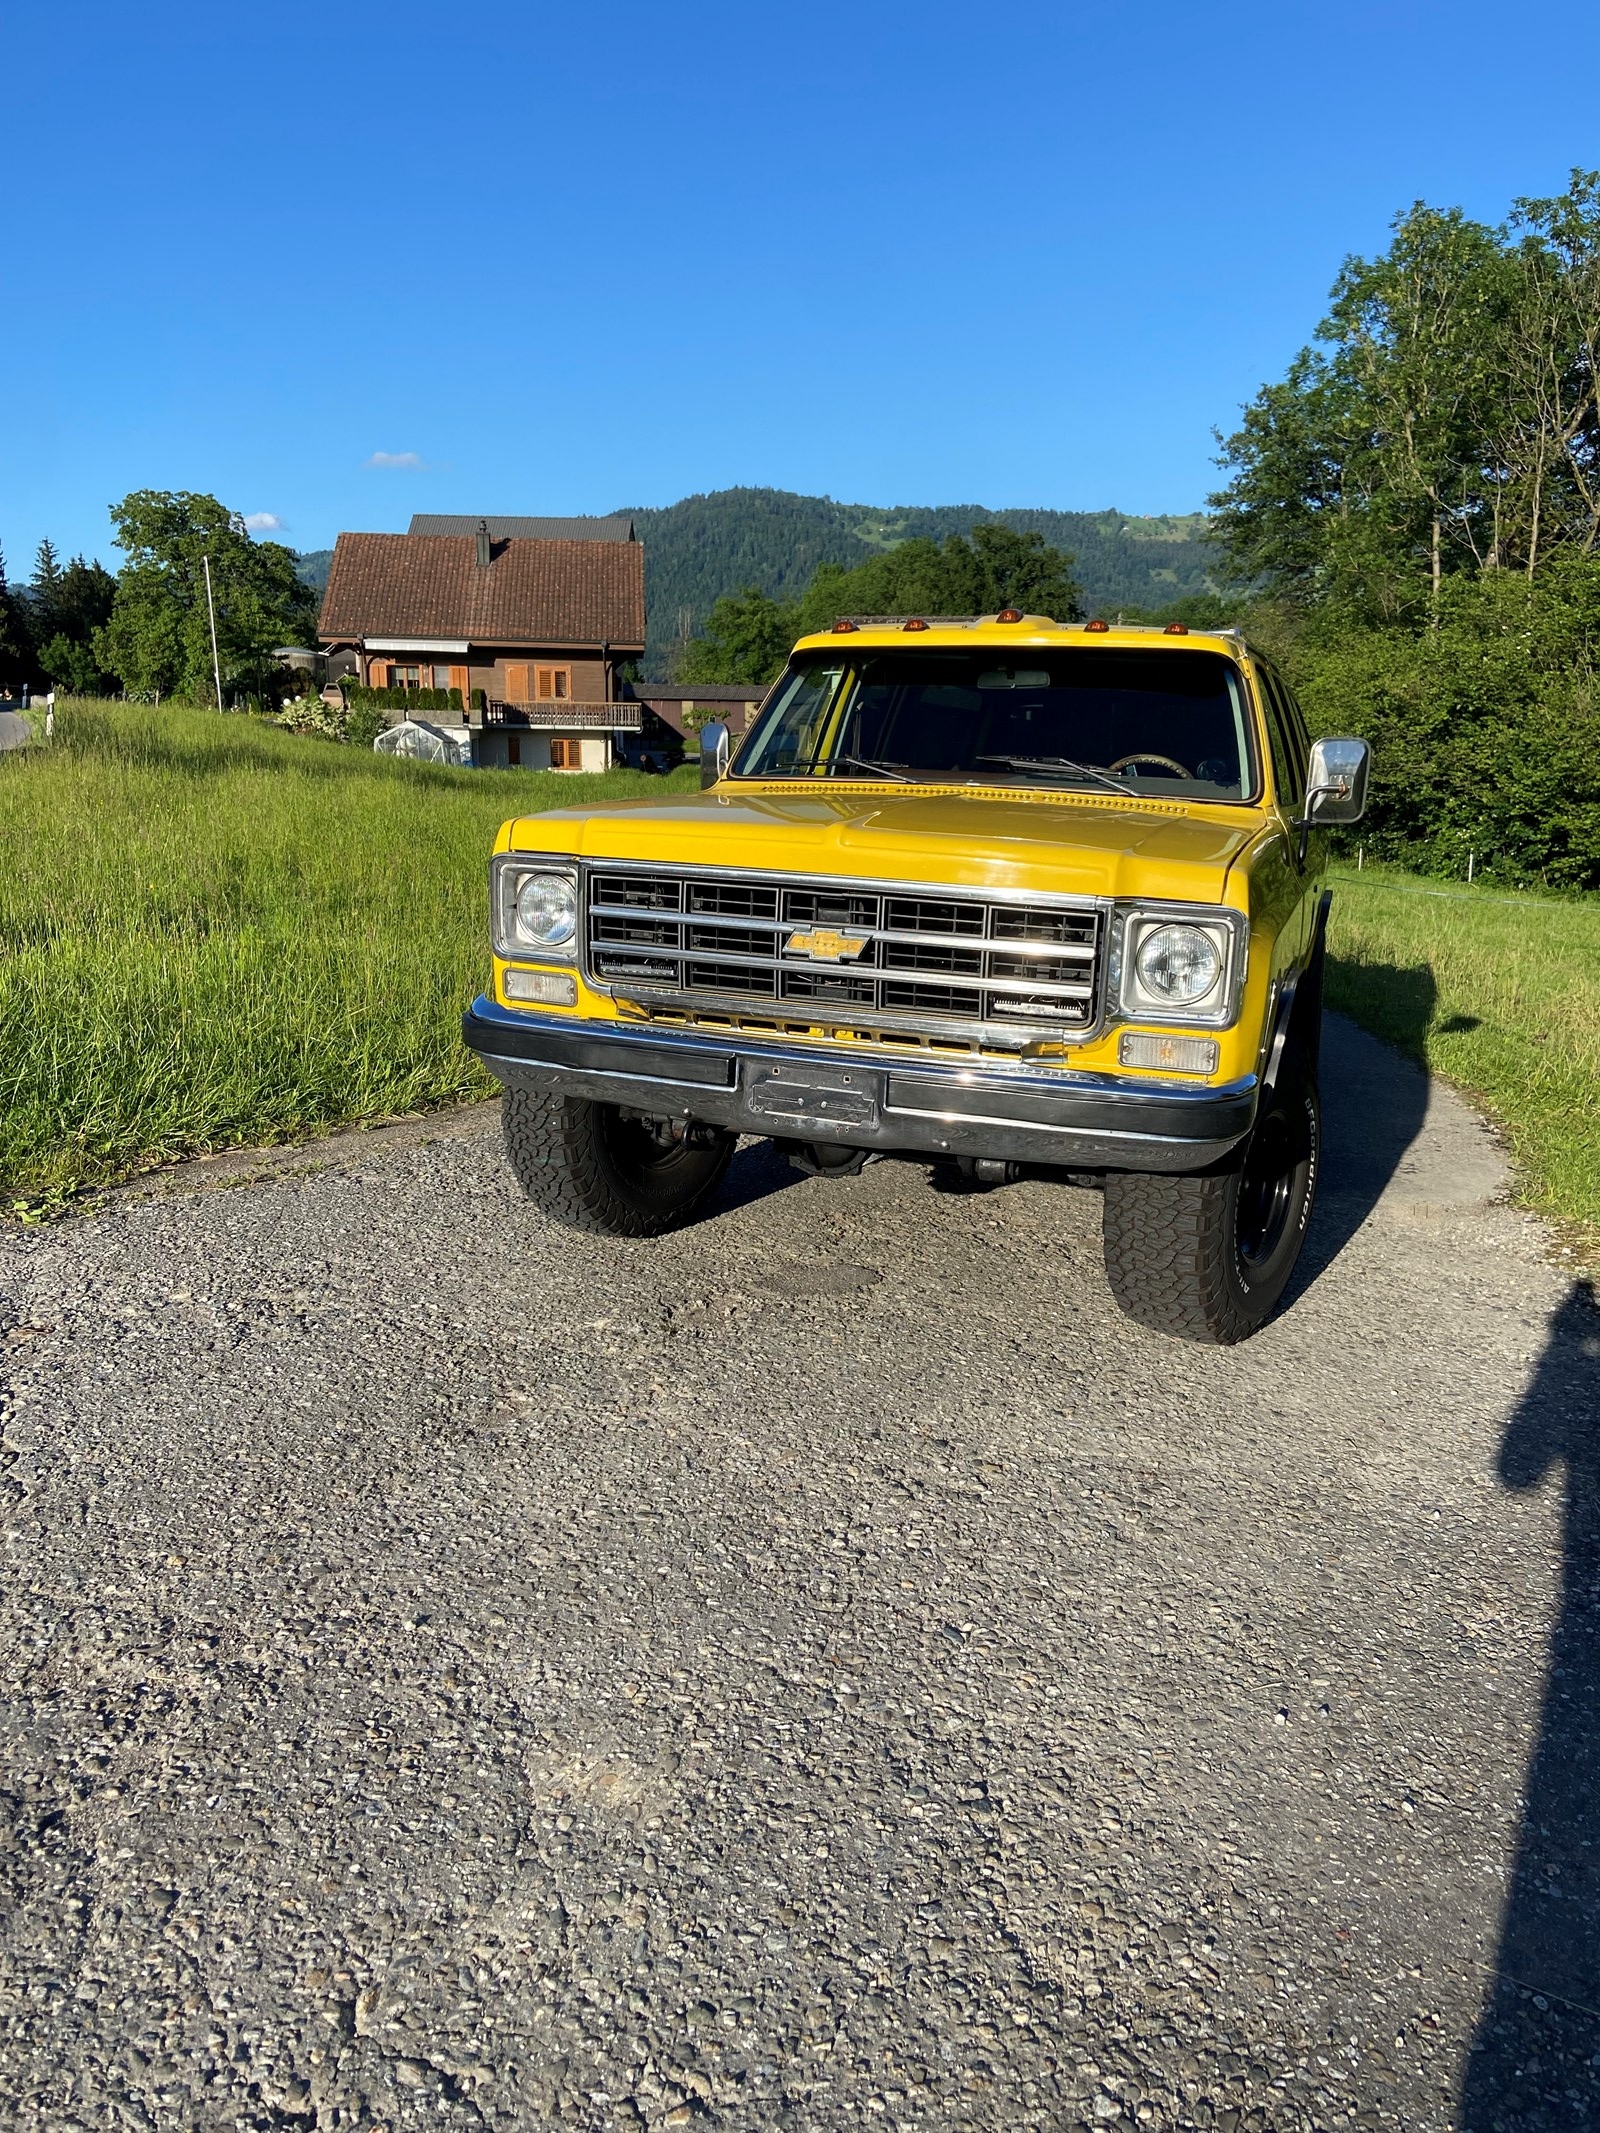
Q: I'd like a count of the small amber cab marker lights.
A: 5